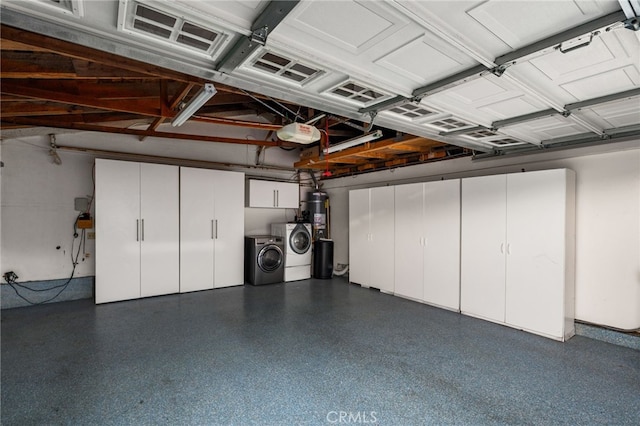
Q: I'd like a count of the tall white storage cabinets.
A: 5